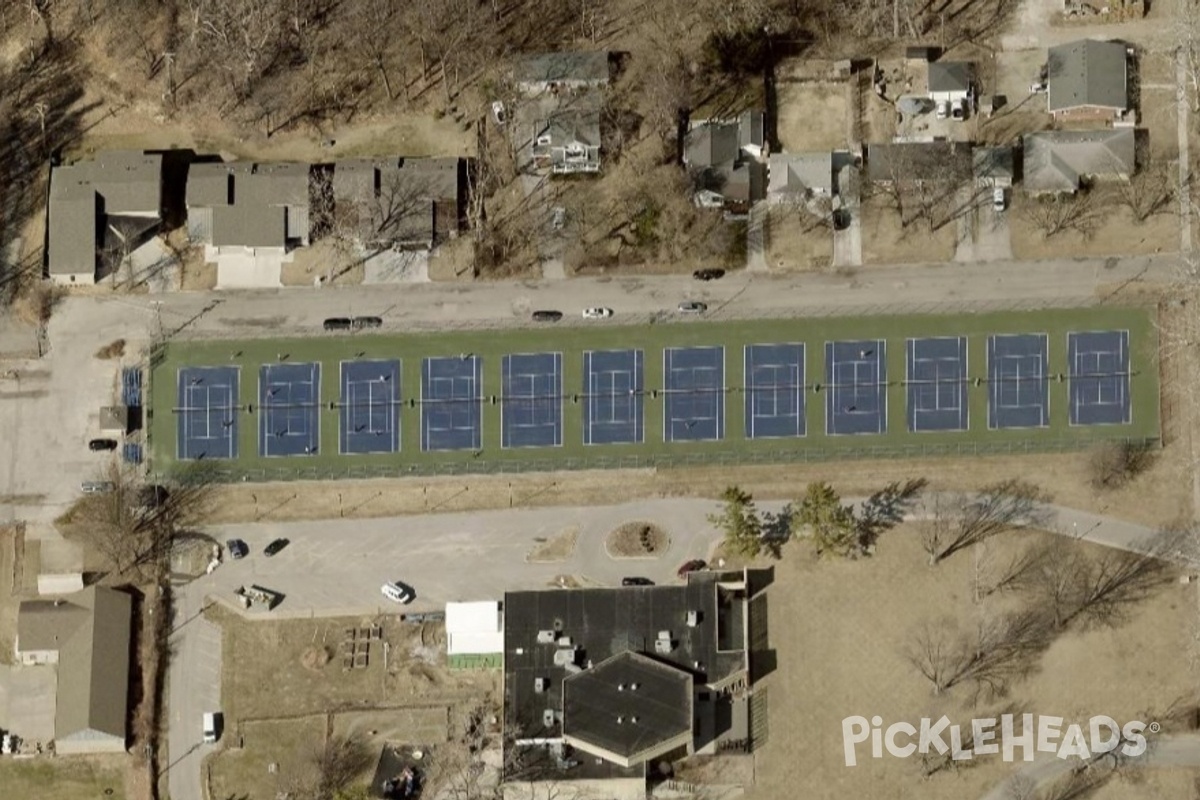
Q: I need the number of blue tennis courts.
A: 12